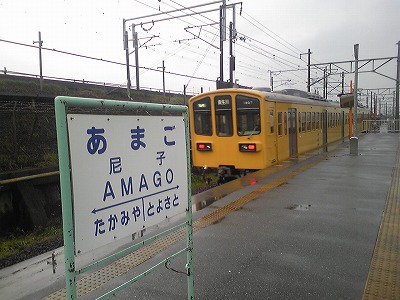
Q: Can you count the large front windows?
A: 3